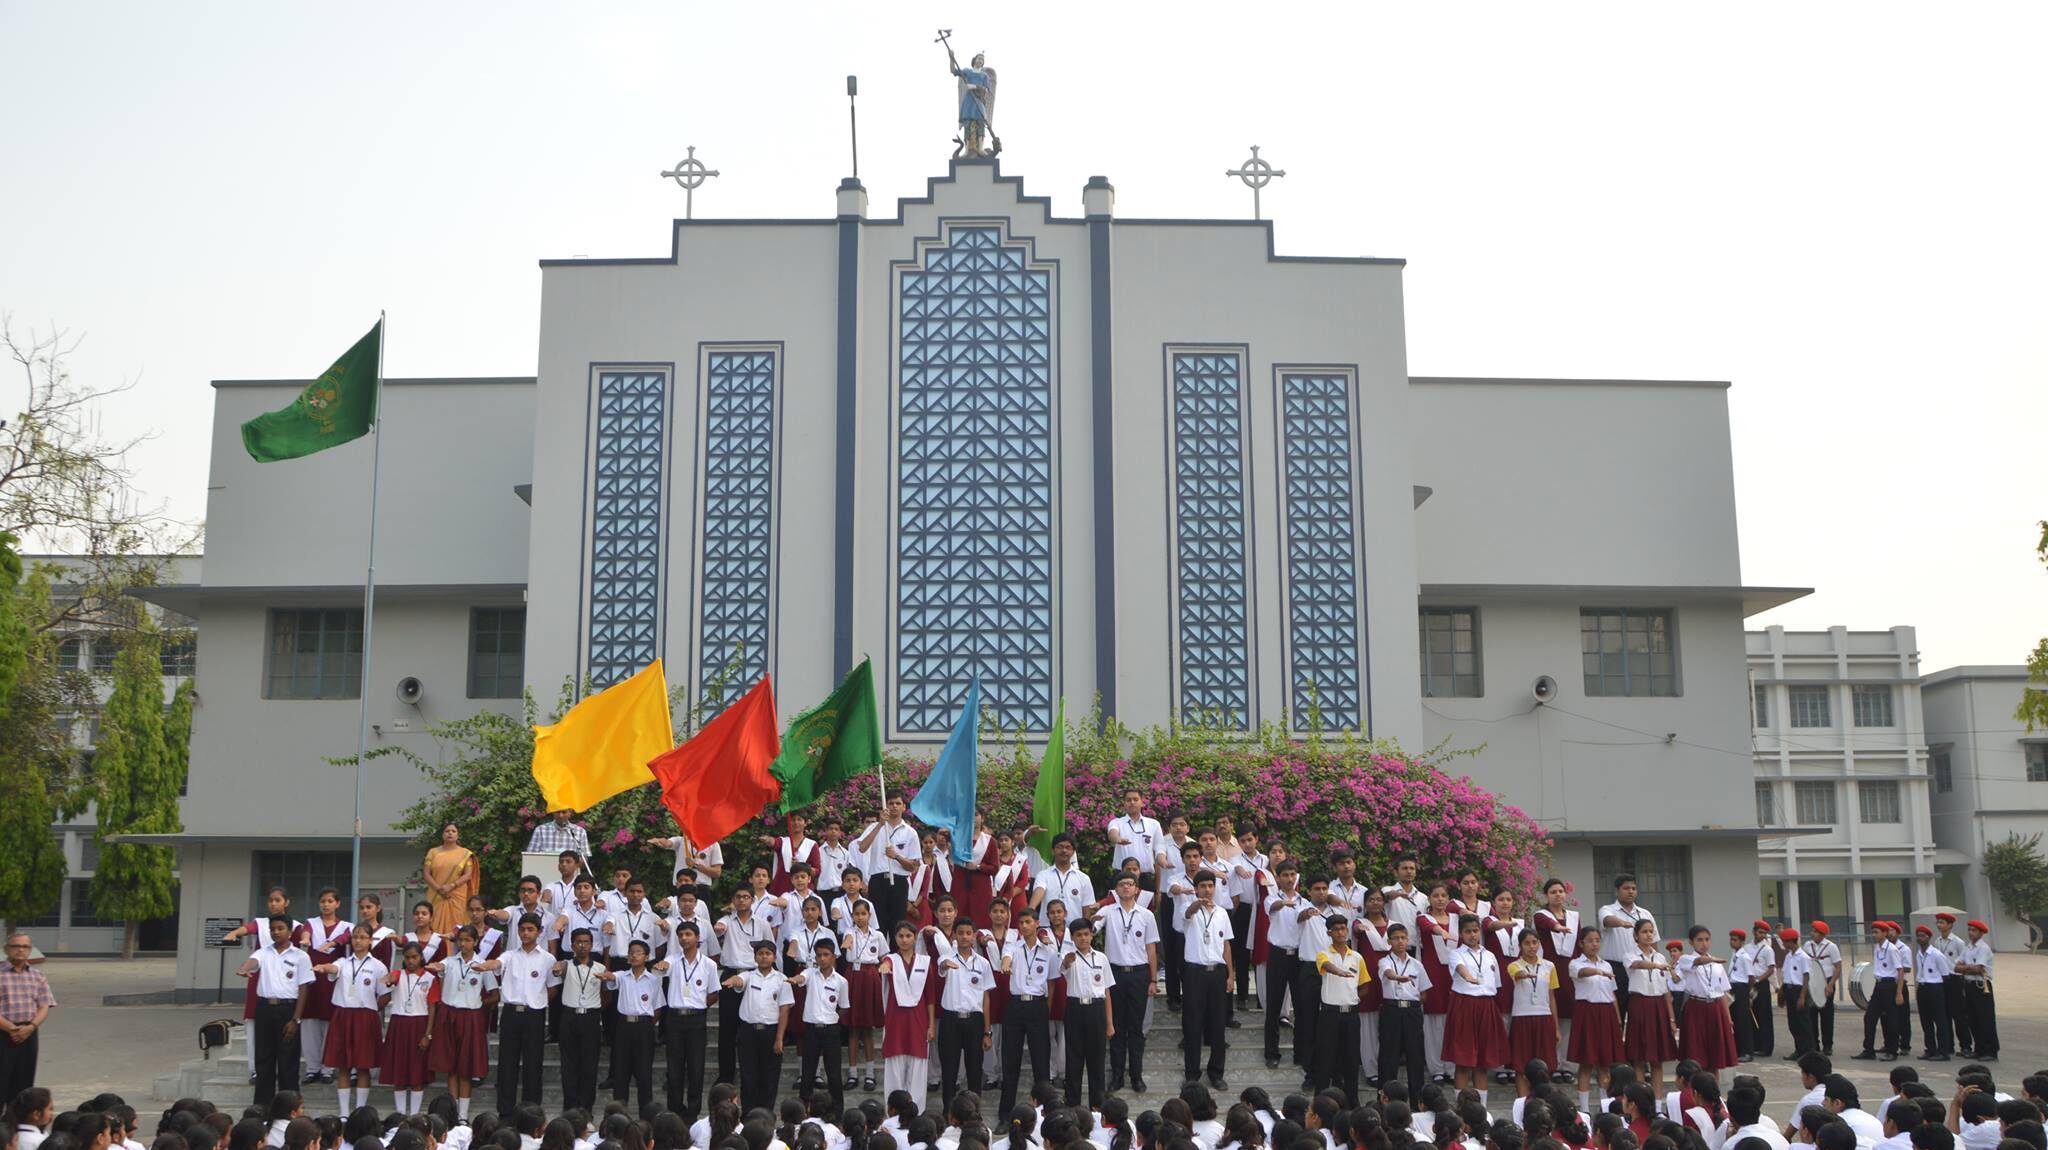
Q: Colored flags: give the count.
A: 6